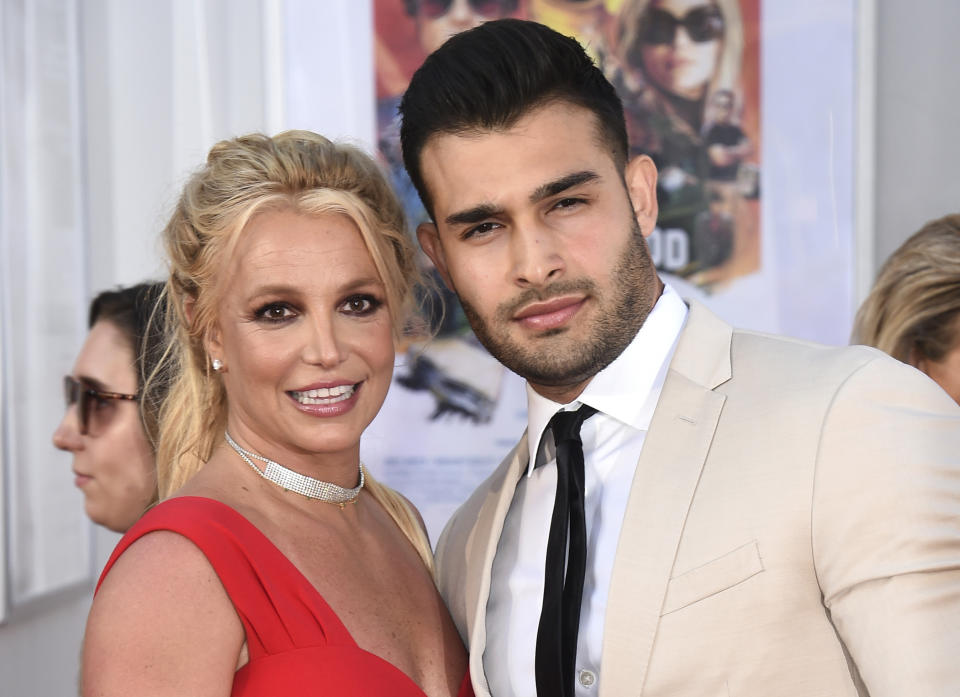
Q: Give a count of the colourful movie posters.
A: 1